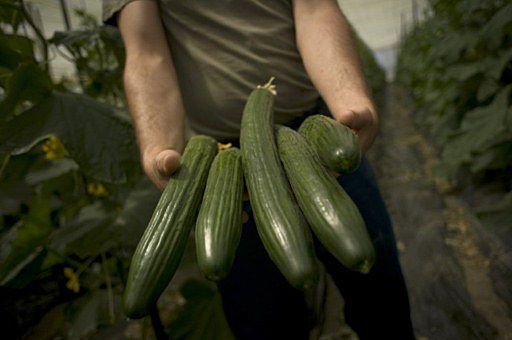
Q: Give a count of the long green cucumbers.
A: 5